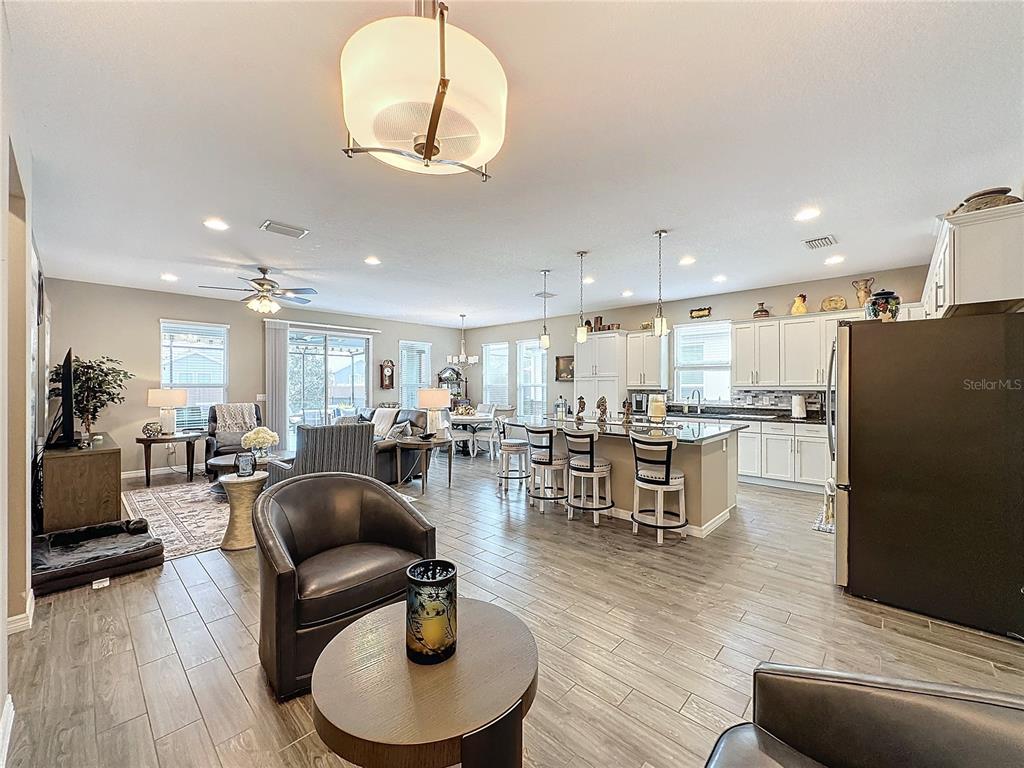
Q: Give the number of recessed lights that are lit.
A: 9